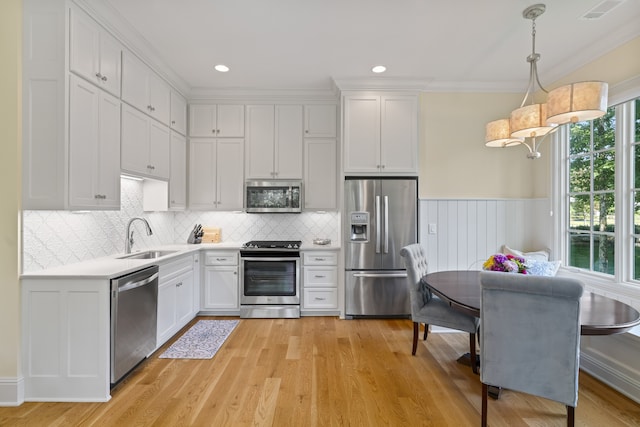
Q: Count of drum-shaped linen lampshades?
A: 3